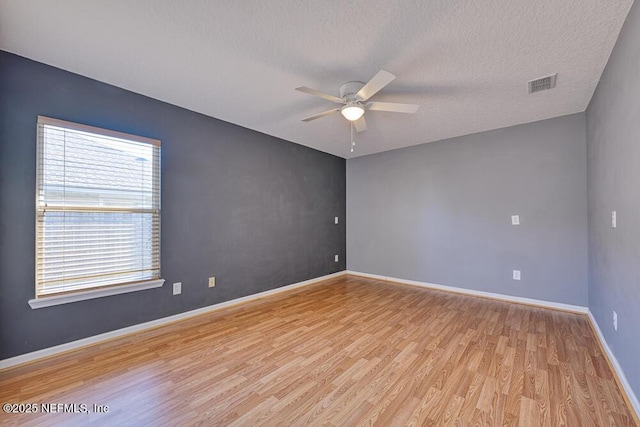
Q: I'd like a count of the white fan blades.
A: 5